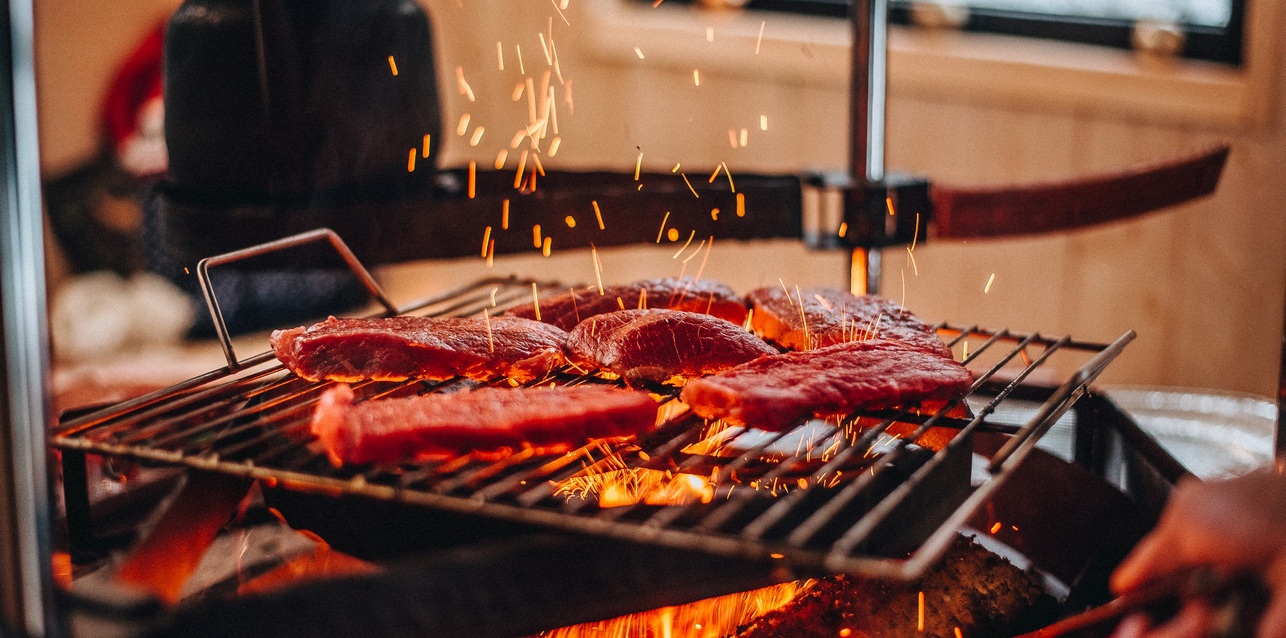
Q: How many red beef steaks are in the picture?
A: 6